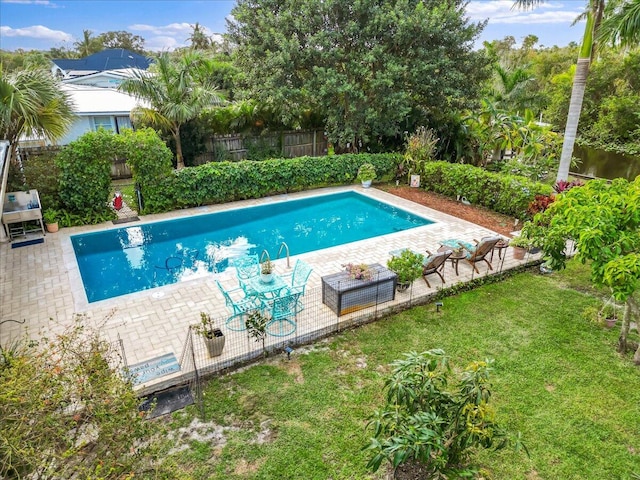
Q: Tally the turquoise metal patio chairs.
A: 4